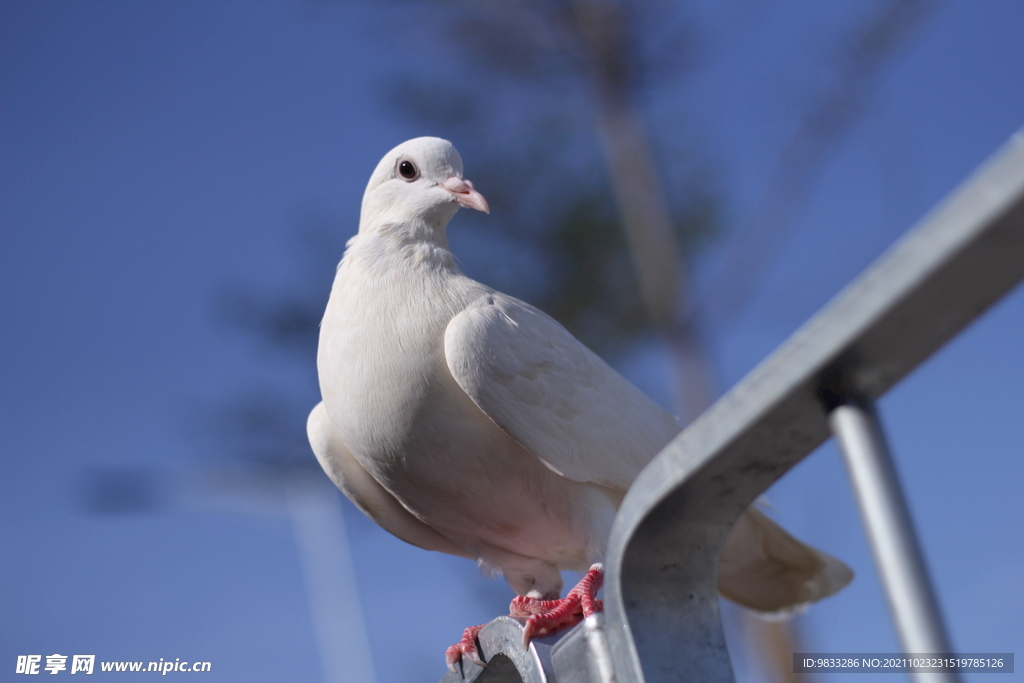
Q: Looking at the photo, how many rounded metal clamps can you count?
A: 1